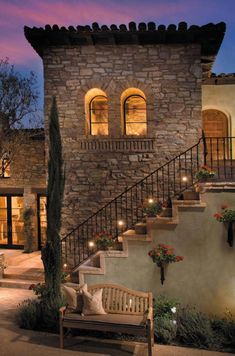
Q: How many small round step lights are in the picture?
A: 5